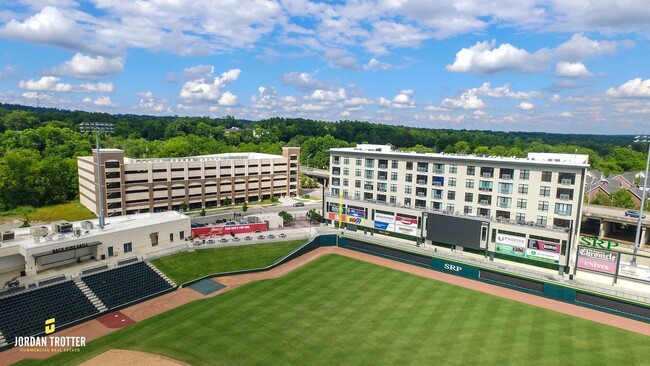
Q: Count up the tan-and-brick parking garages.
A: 1